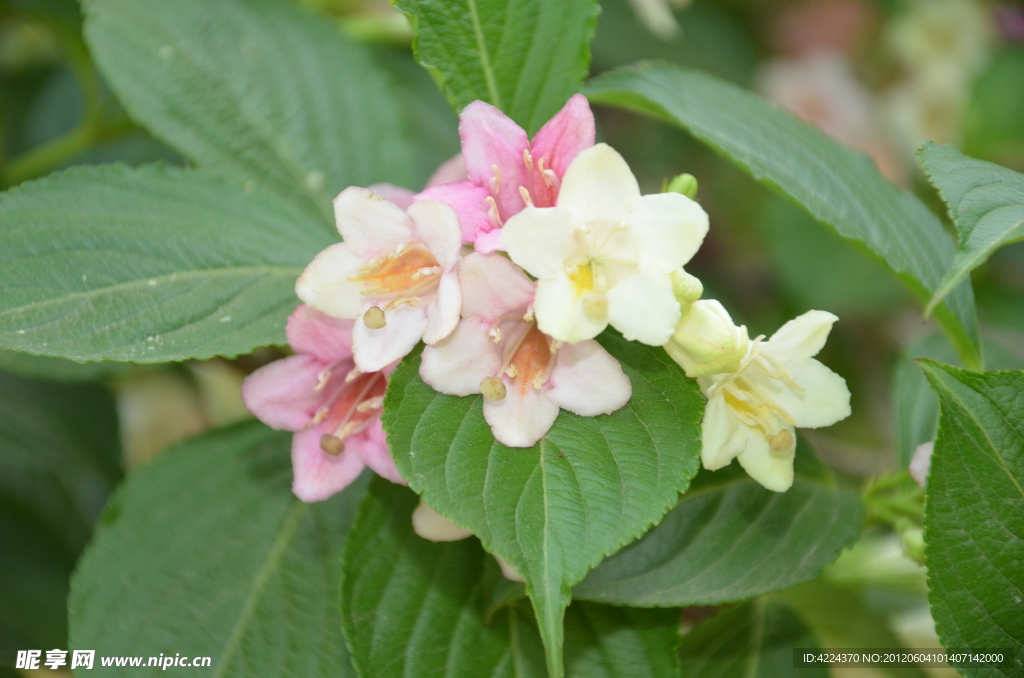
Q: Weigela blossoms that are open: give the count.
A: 6